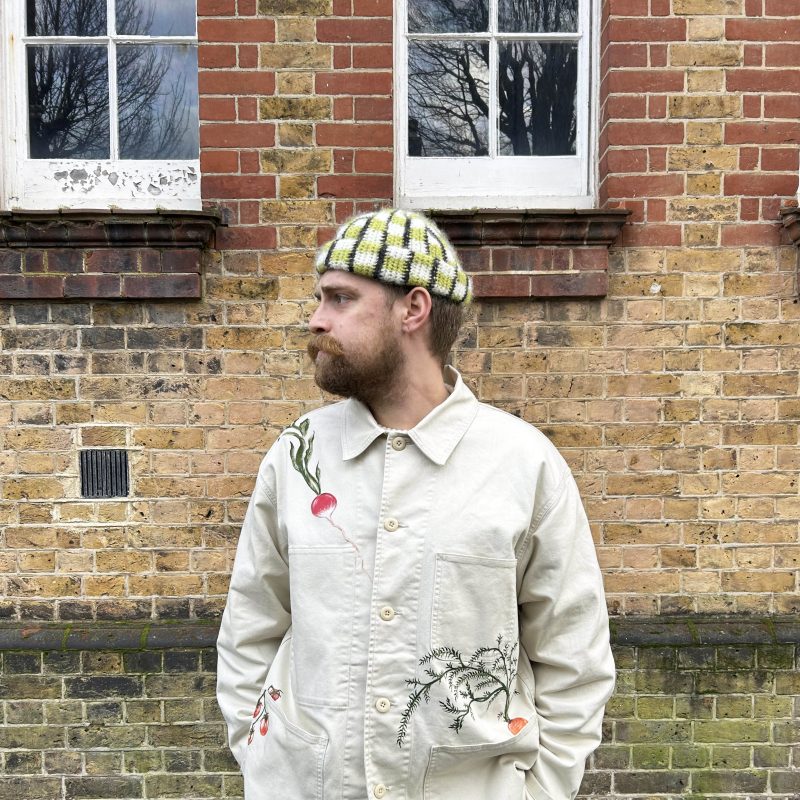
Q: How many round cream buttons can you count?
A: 5